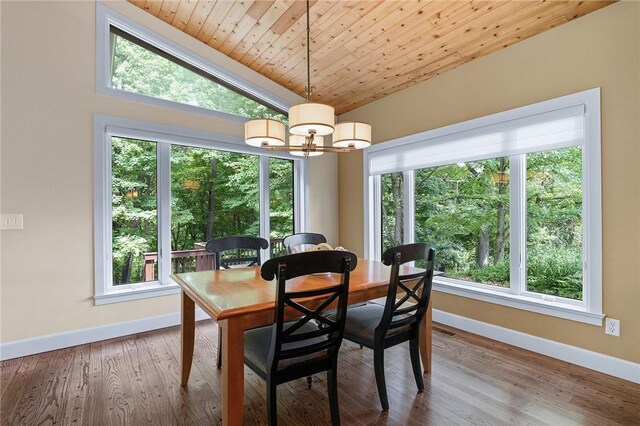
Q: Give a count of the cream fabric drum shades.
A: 4